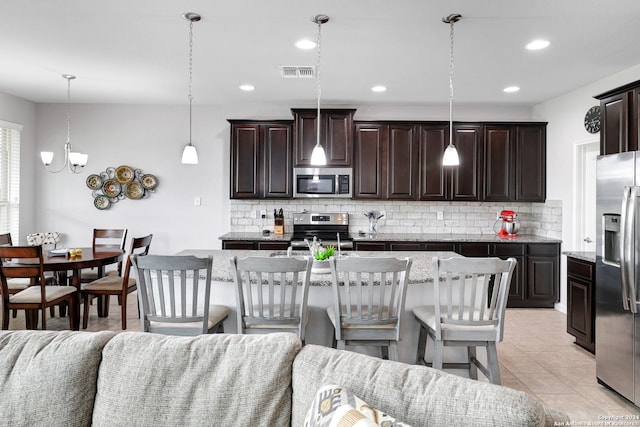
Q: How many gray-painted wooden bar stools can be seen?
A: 4